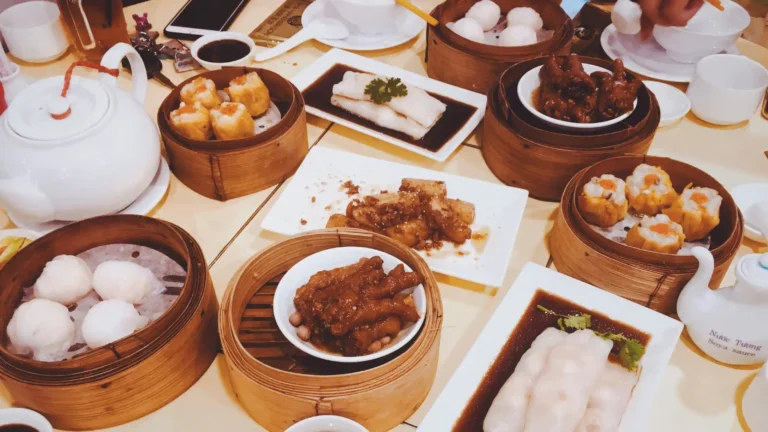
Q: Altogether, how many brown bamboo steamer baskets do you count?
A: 6